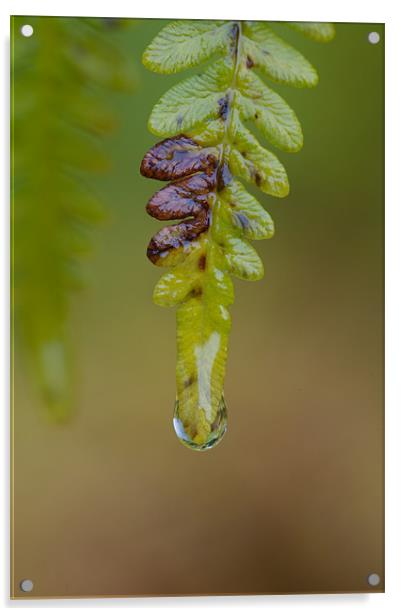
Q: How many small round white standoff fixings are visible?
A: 4